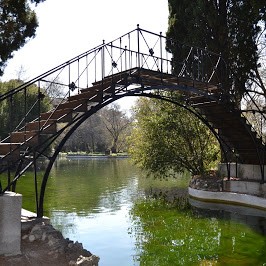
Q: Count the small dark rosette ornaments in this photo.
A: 4